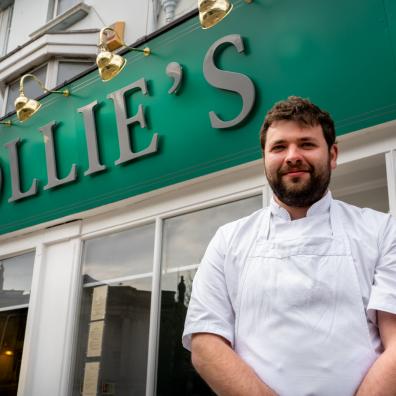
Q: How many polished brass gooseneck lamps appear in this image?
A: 3